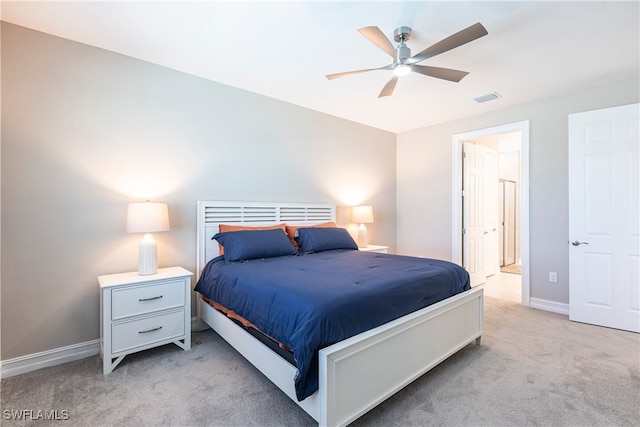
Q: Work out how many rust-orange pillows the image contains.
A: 2